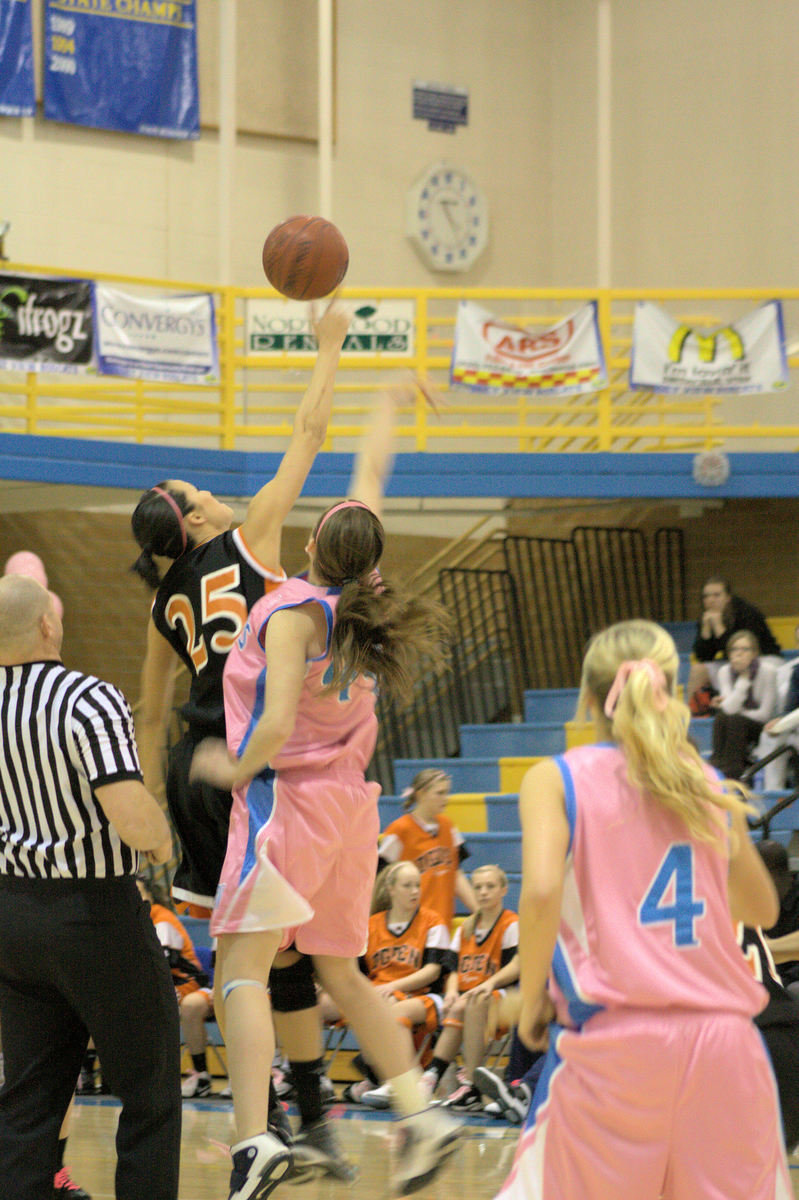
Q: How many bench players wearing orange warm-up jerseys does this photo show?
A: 4